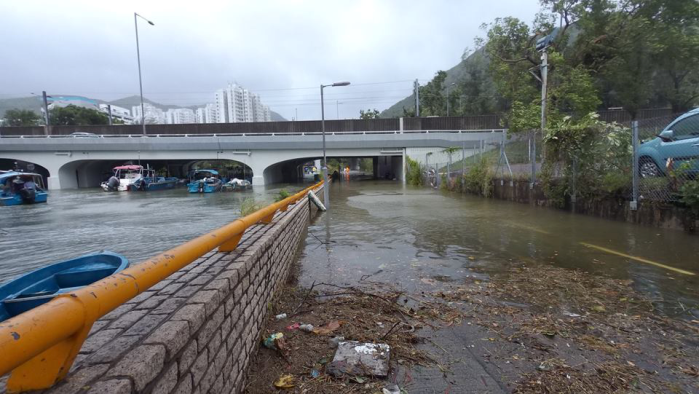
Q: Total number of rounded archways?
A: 3